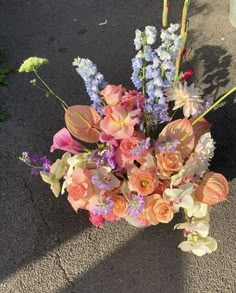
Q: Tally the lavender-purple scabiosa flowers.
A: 5